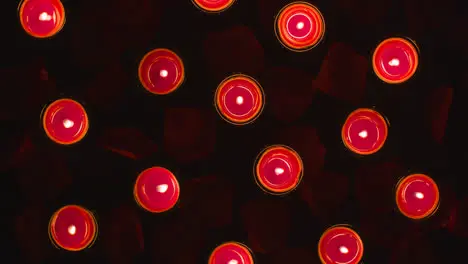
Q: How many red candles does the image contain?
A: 14